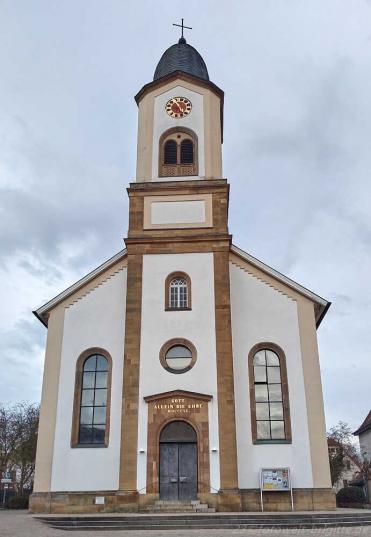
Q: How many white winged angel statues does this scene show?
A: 0